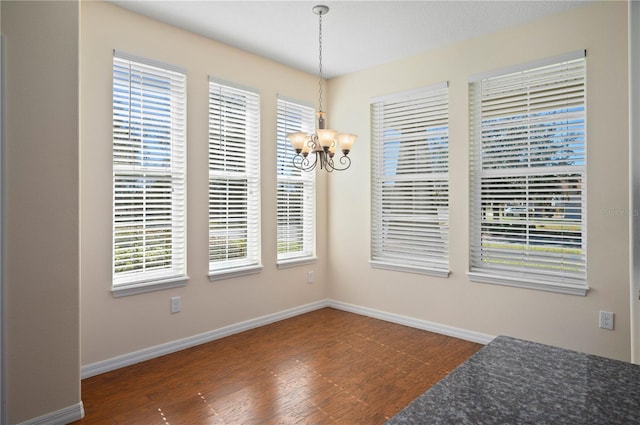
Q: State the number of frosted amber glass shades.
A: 5